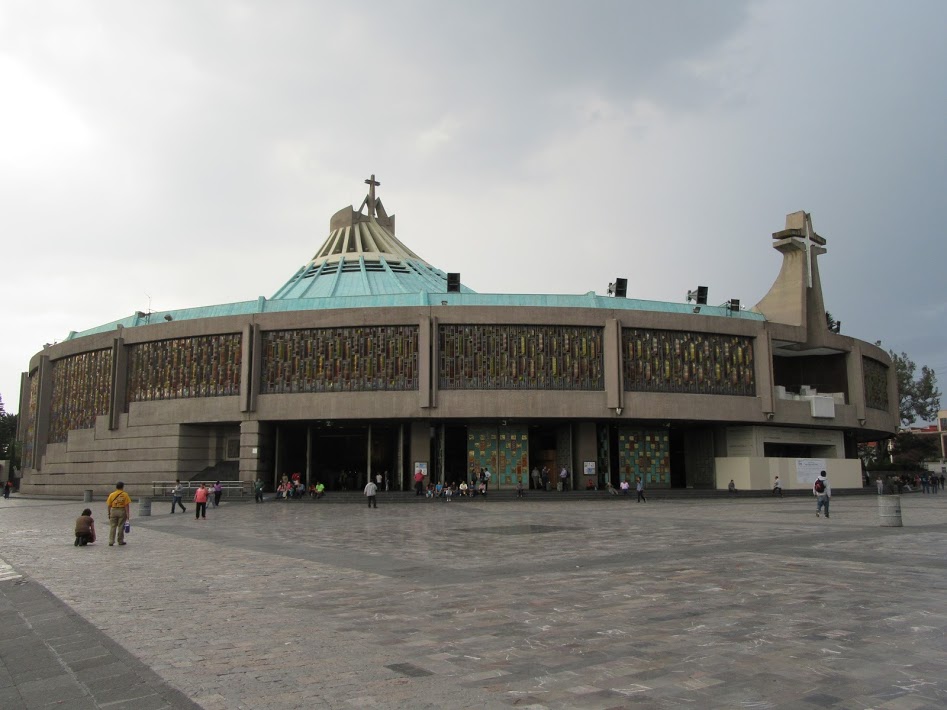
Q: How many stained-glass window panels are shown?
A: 7